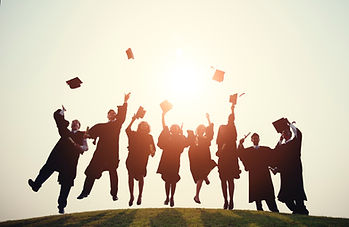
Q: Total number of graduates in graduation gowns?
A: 8